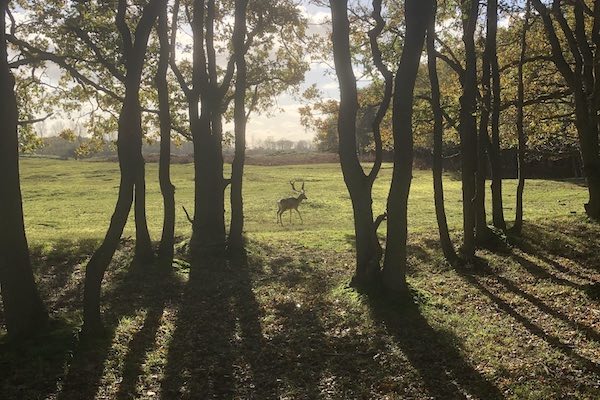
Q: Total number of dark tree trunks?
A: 14